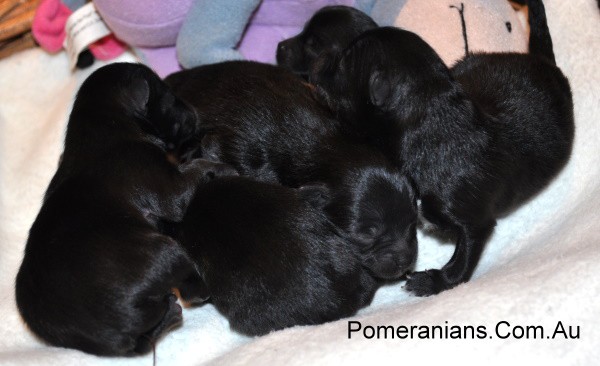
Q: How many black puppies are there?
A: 5